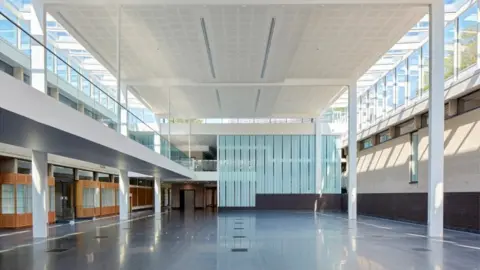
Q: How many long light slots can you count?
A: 4